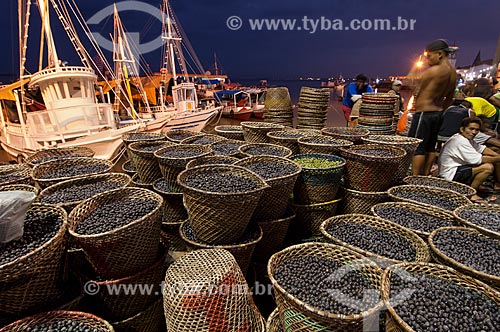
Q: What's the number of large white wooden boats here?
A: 3